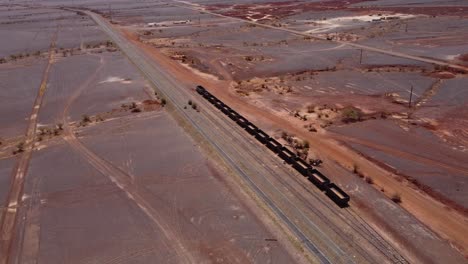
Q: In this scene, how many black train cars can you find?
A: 14